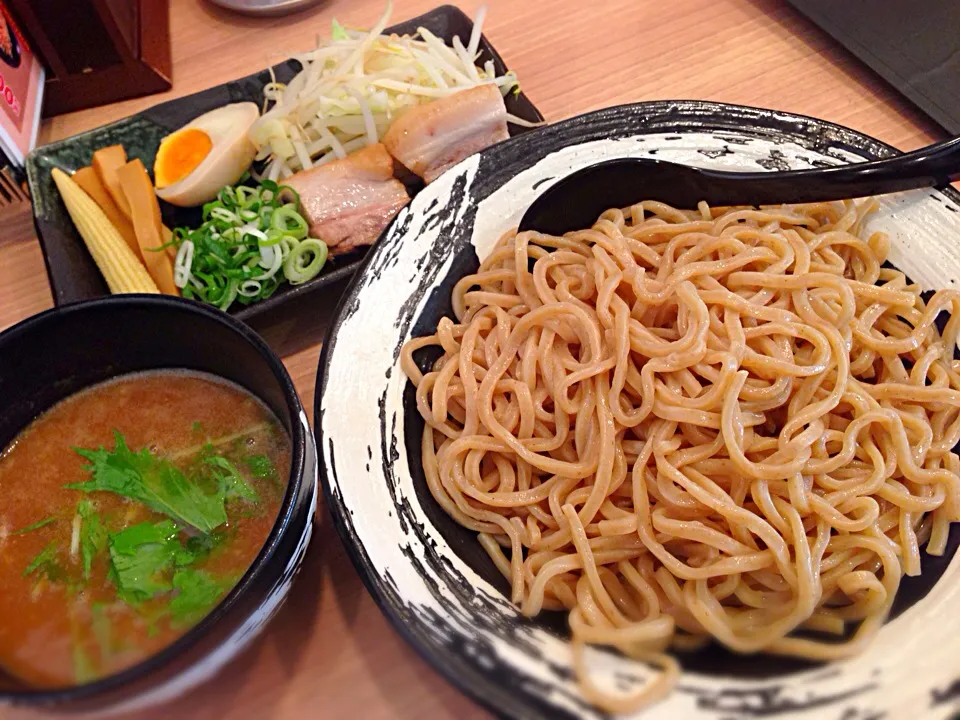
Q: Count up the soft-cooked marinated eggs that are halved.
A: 1